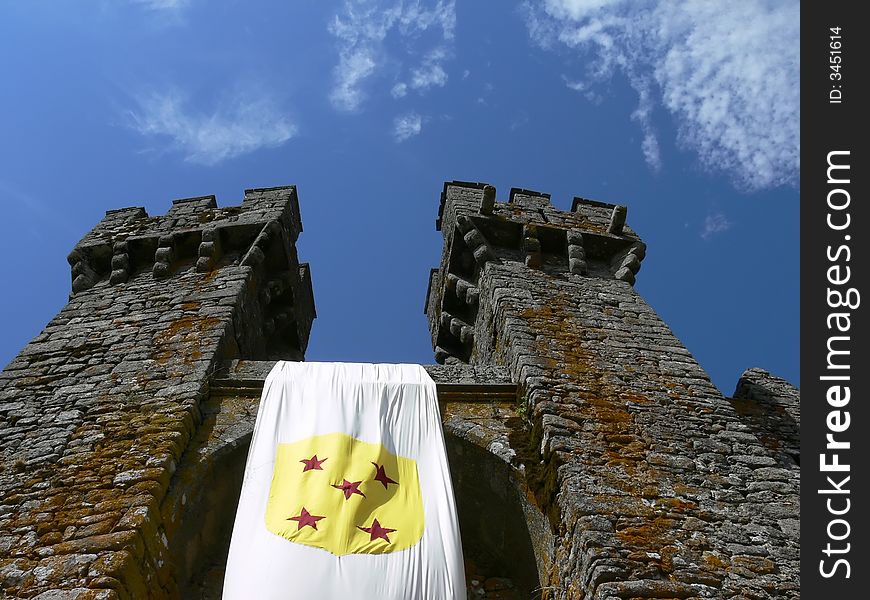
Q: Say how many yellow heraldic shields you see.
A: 1